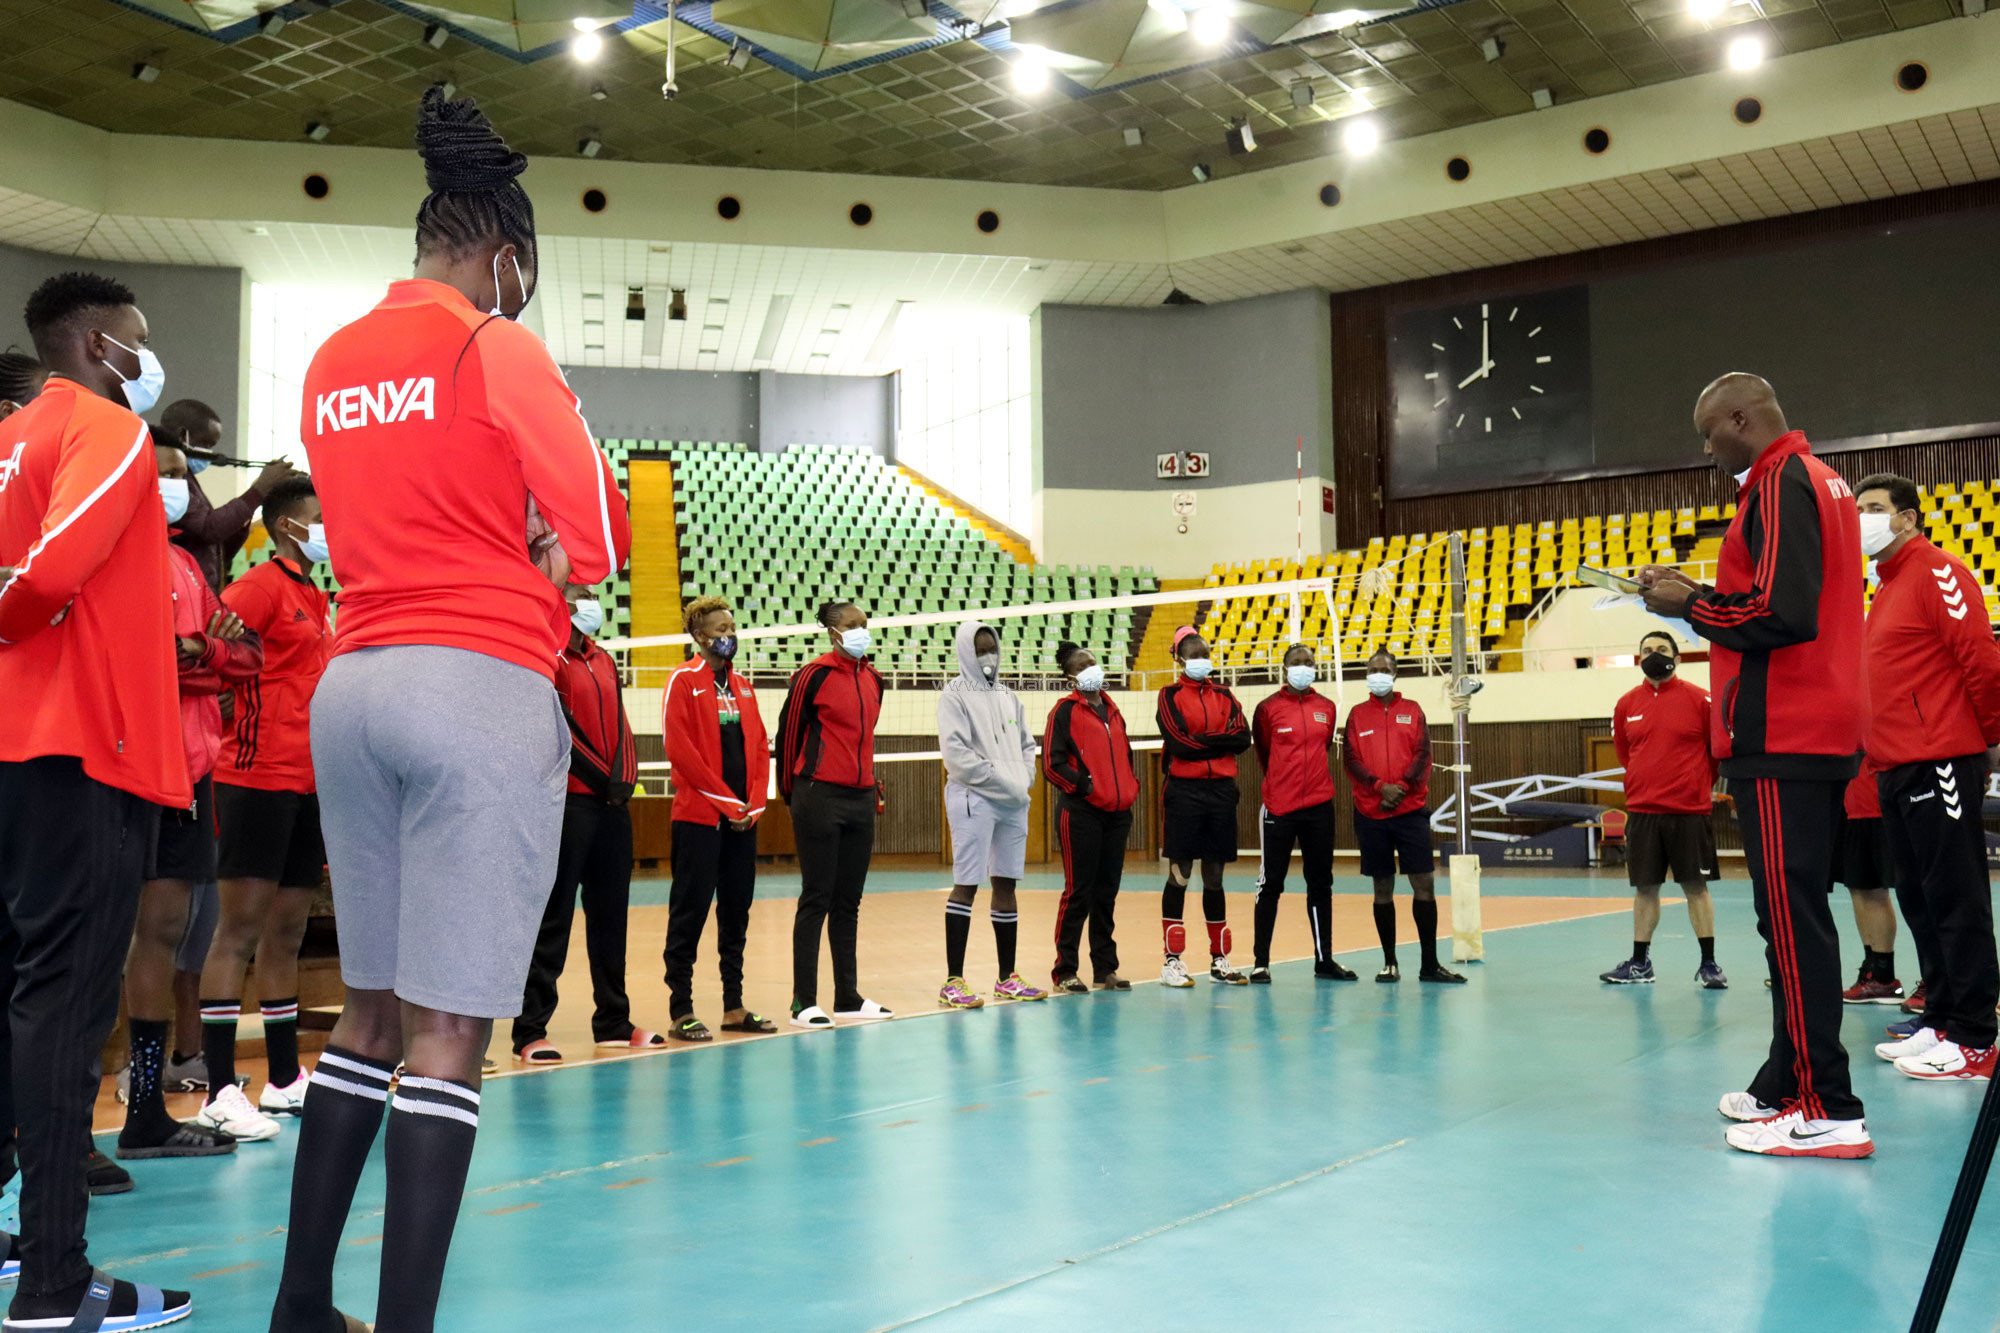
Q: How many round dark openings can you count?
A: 10